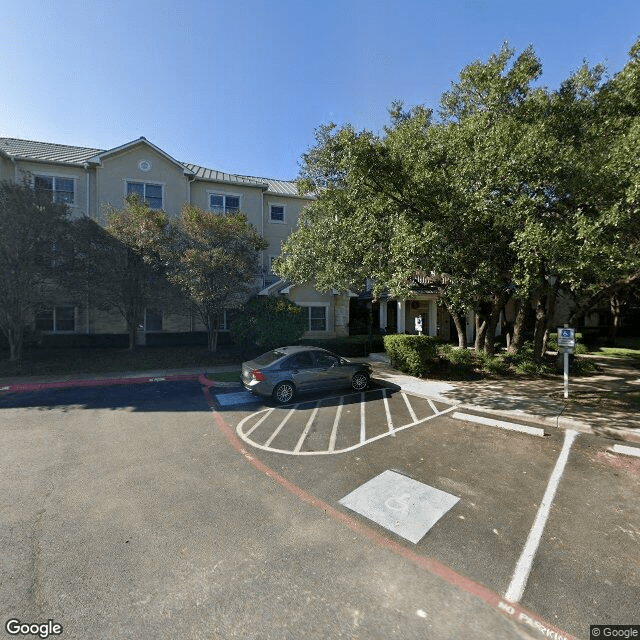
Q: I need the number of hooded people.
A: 0